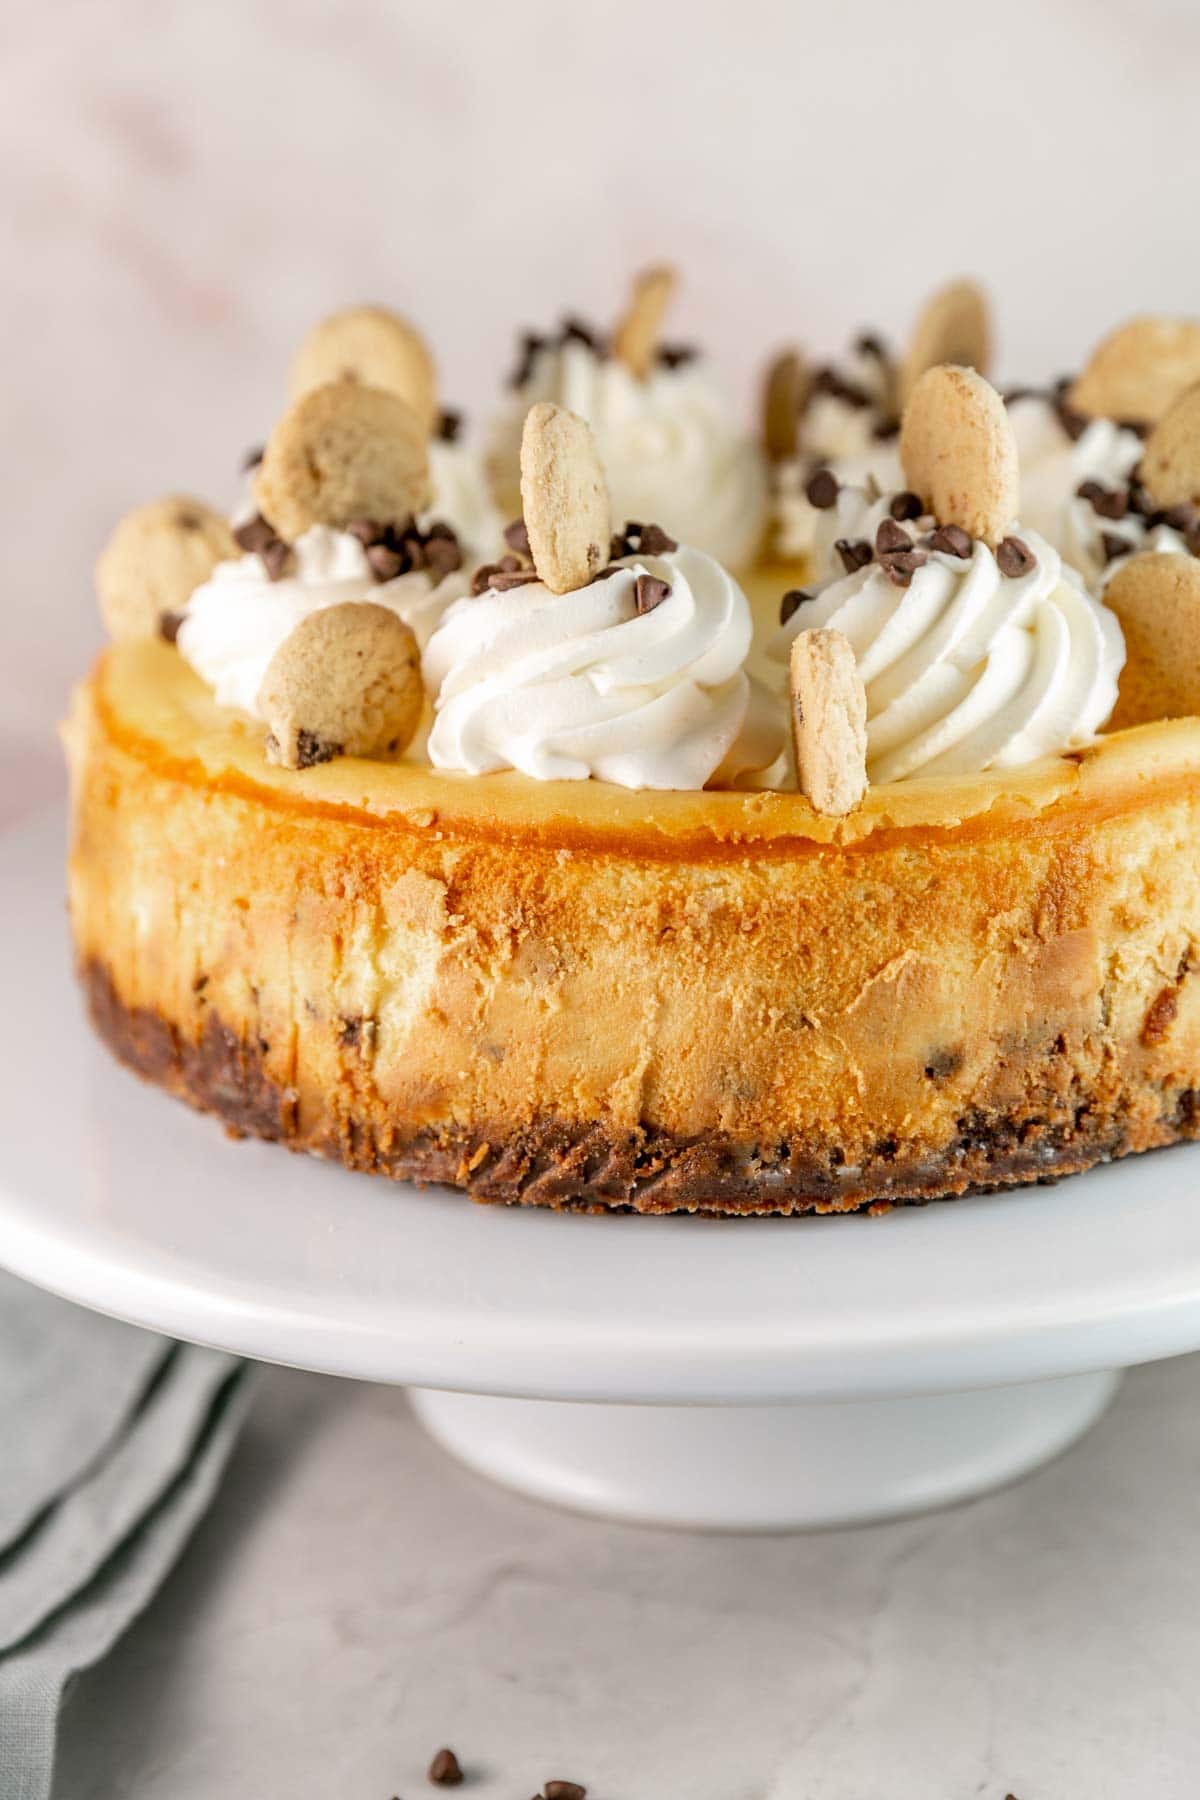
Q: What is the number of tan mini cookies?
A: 13